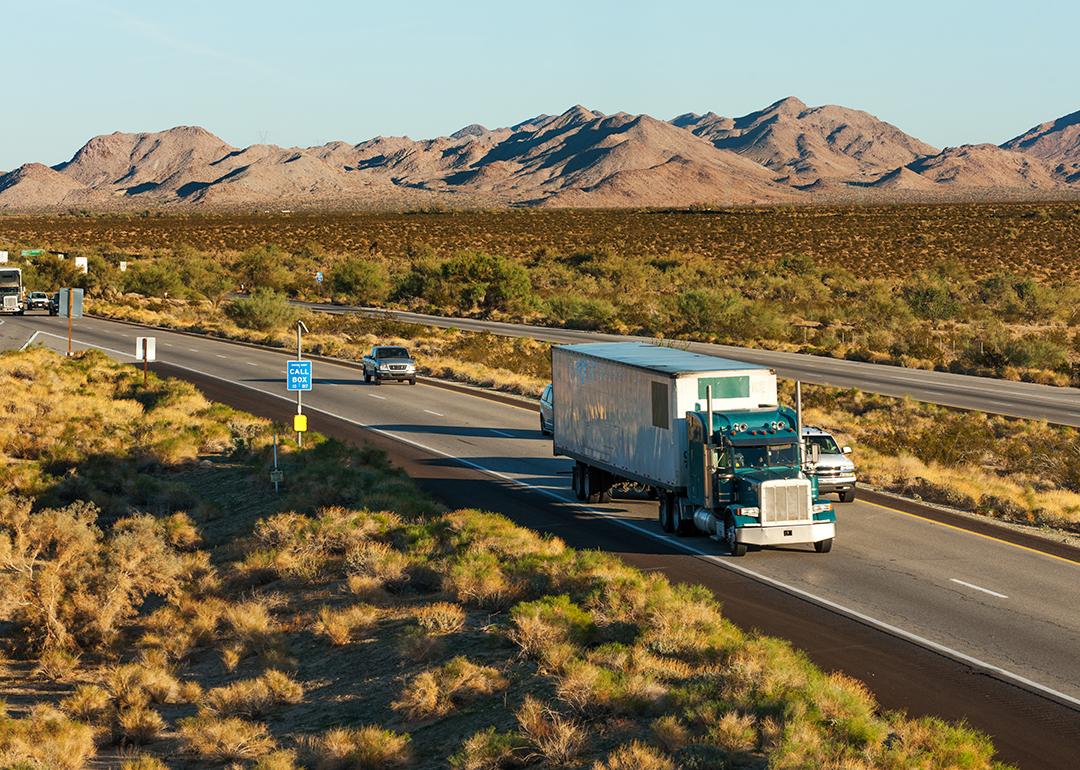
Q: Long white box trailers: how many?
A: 1